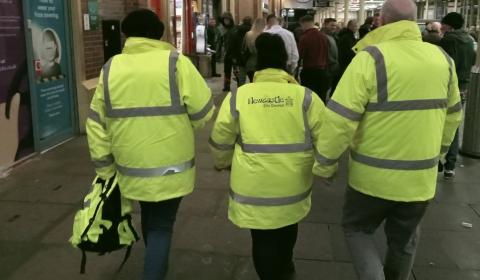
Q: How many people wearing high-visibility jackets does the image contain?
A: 3